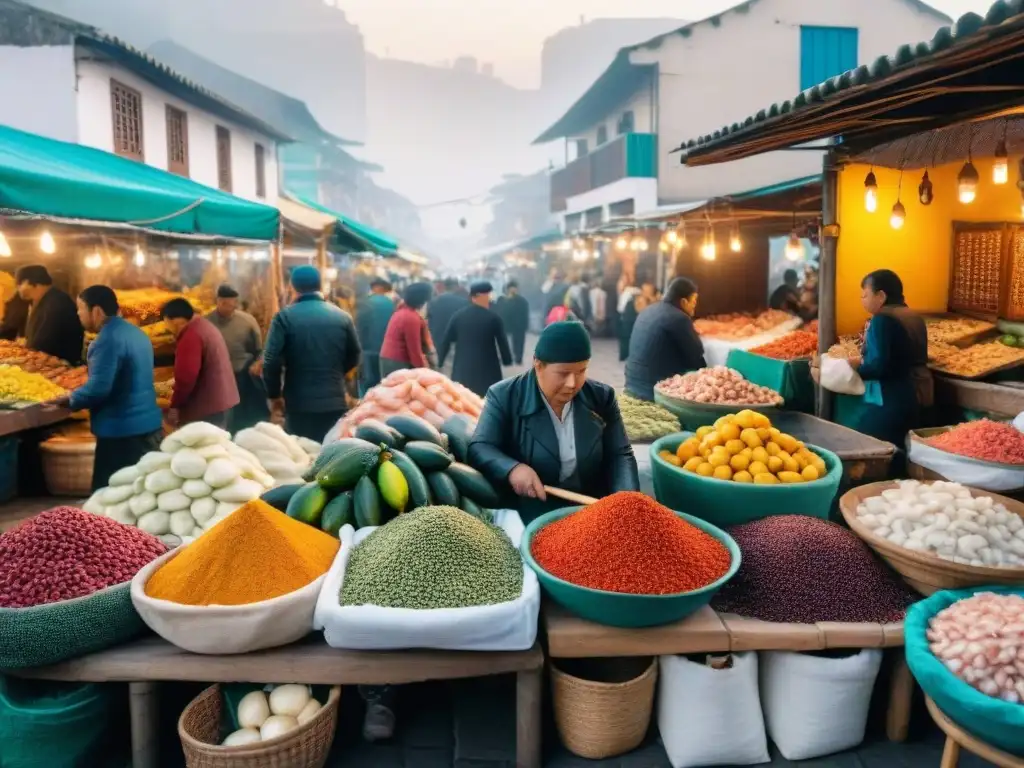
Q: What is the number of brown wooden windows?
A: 4